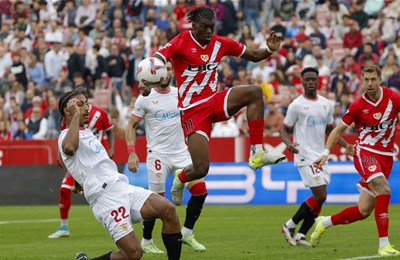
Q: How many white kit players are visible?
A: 3